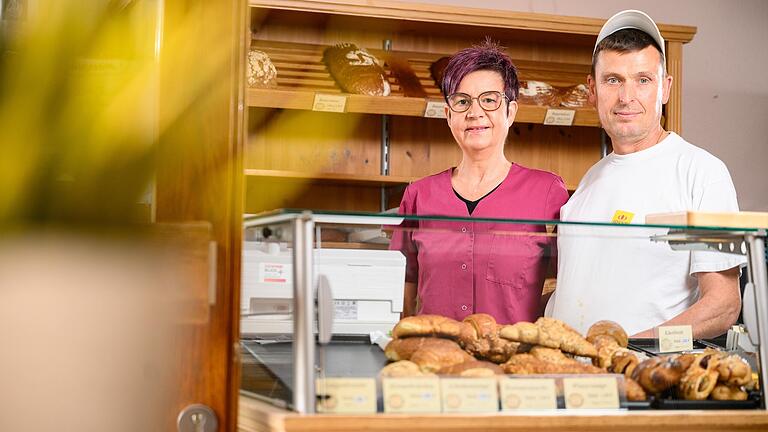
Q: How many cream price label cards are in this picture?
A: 9